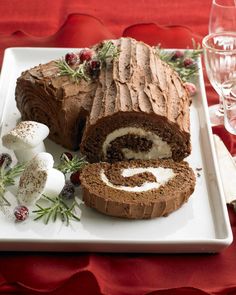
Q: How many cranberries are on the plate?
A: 11